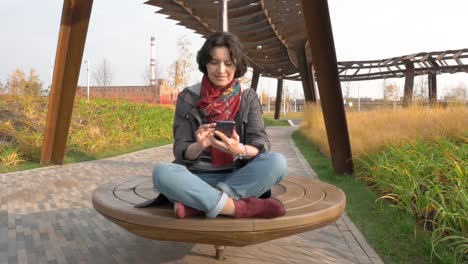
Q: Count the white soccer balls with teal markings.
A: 0